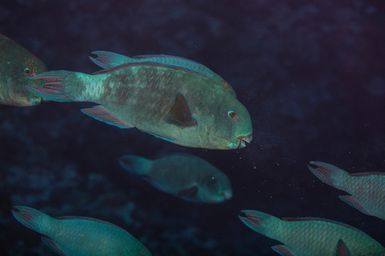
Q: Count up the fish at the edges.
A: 4